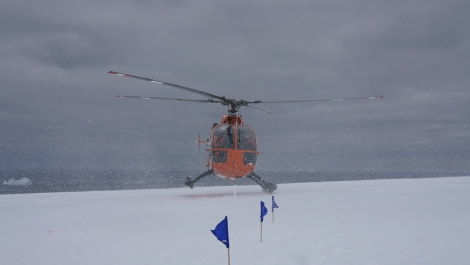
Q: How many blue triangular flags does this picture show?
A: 3